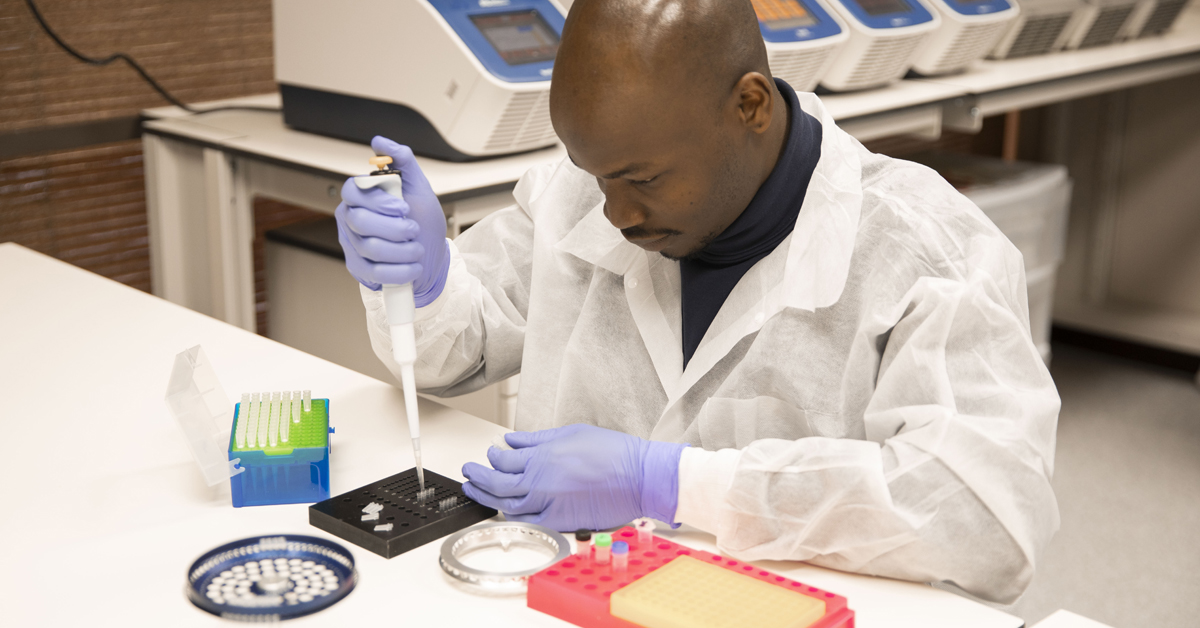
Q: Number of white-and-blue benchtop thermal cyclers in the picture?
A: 4